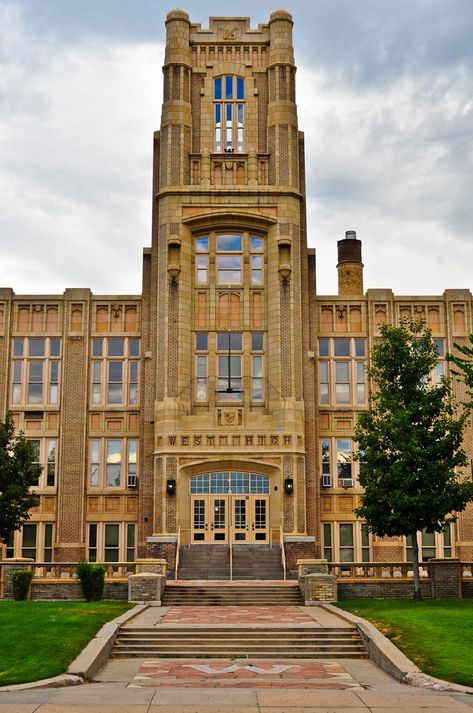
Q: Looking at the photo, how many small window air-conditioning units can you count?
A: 3